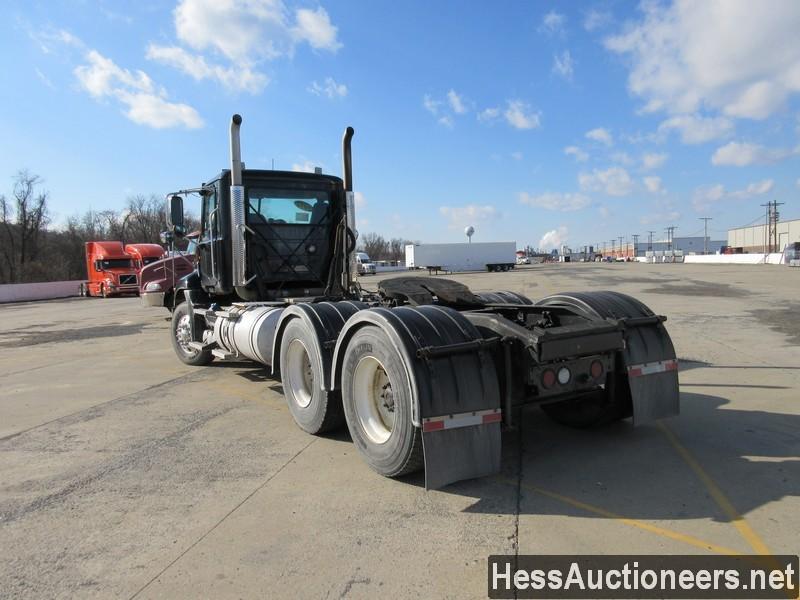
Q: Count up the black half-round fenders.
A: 4